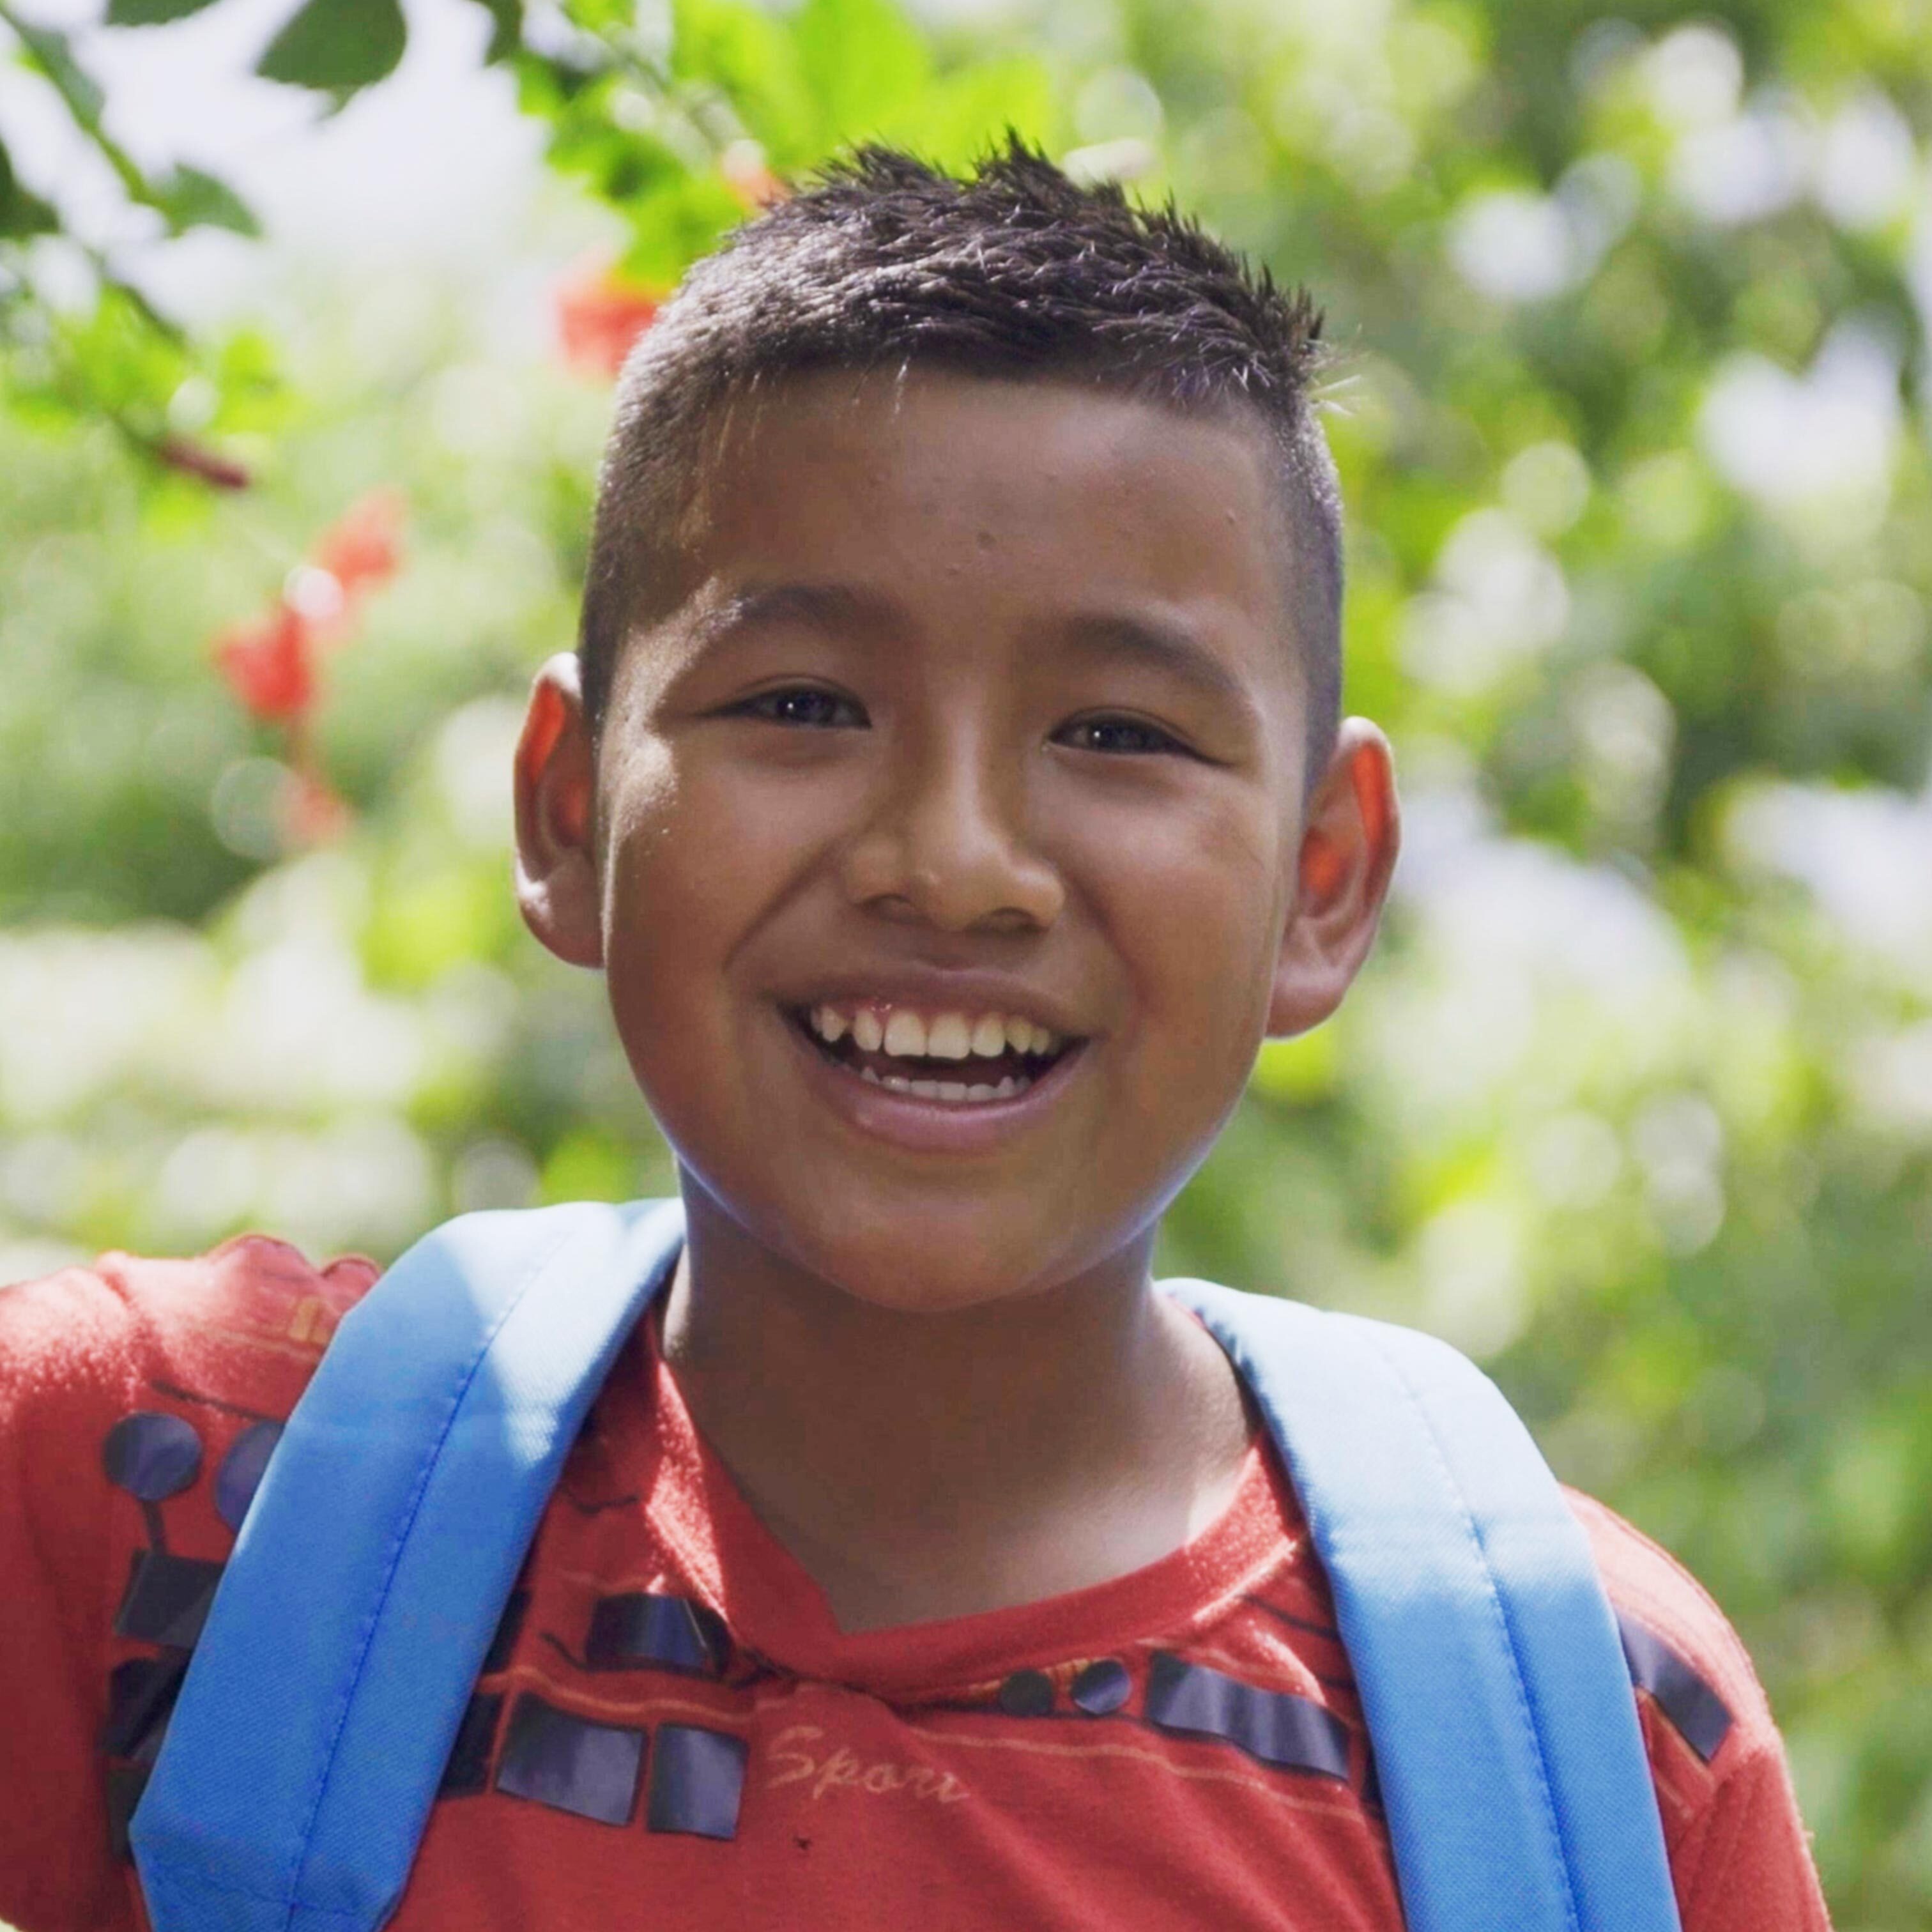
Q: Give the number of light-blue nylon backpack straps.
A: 2